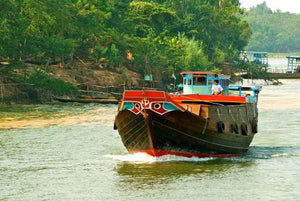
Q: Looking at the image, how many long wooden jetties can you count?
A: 1